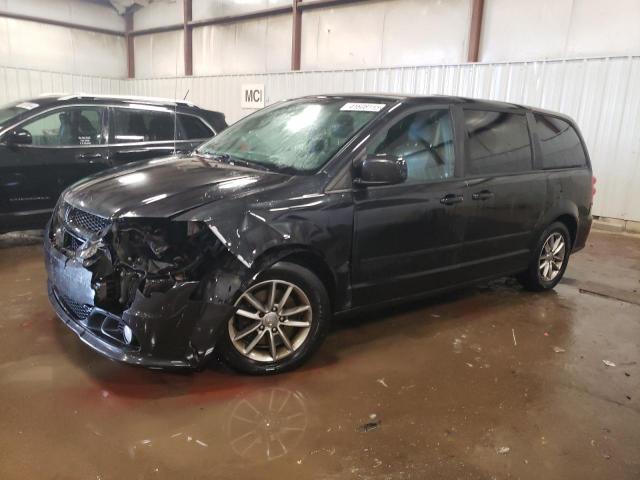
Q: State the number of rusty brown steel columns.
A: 4